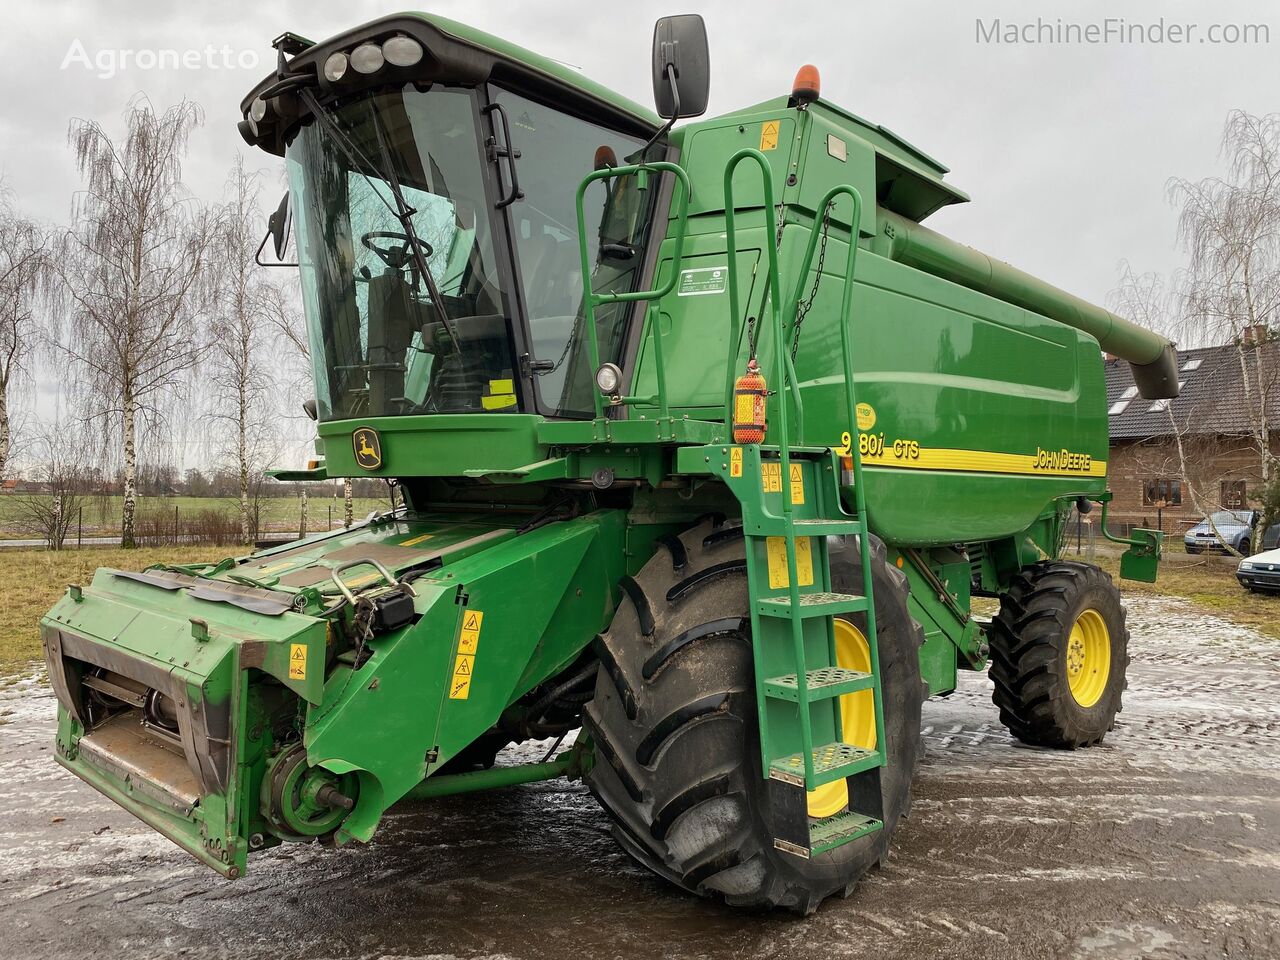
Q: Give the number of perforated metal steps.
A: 5